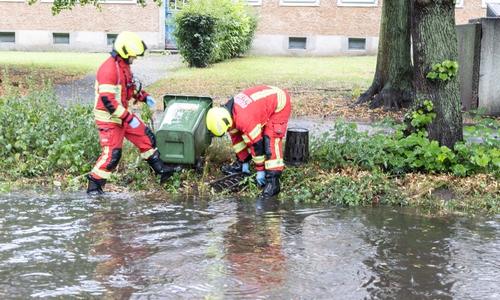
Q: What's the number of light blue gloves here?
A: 4